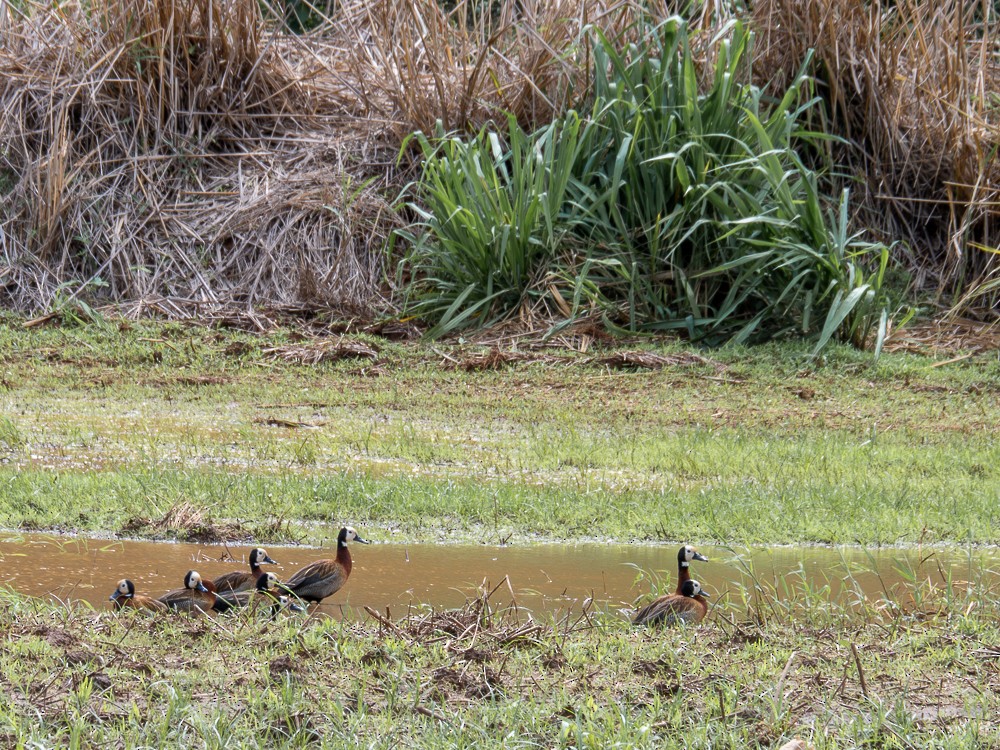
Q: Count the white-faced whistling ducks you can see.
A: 8